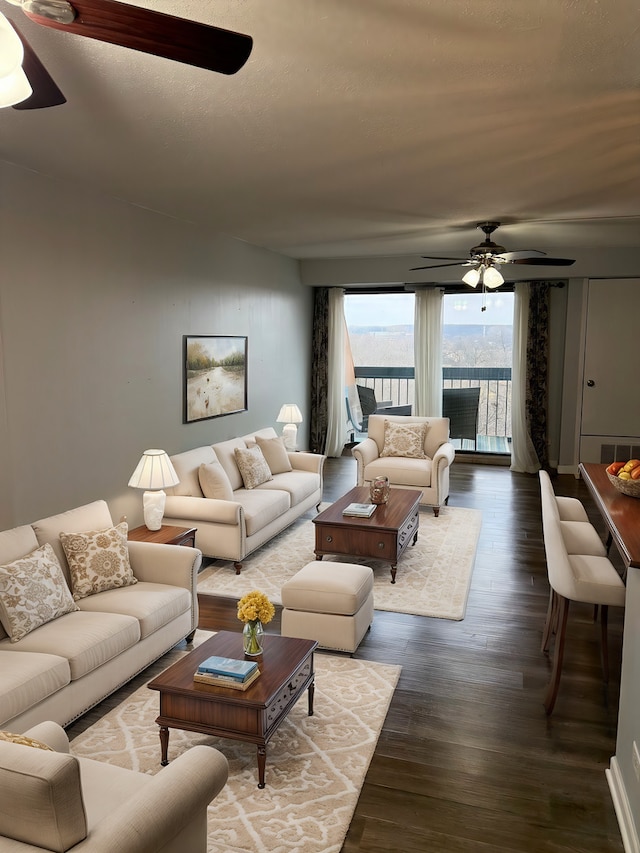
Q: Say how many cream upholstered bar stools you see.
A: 3